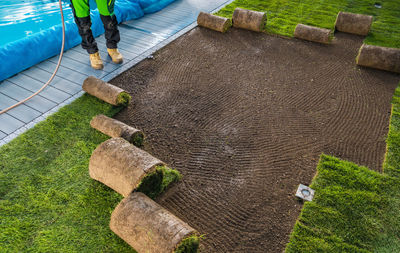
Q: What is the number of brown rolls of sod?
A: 9